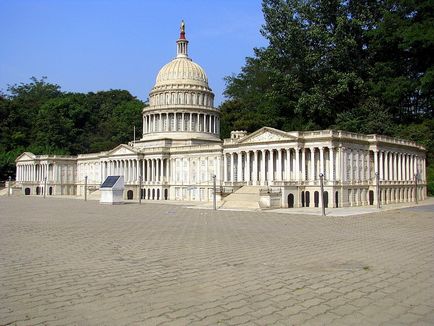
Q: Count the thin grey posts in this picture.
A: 8